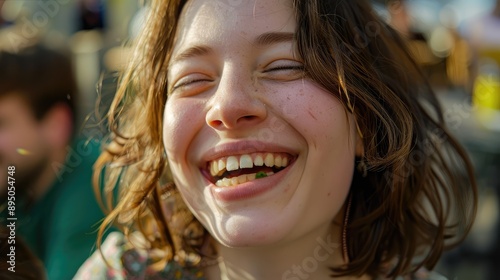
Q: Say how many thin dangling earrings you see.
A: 1